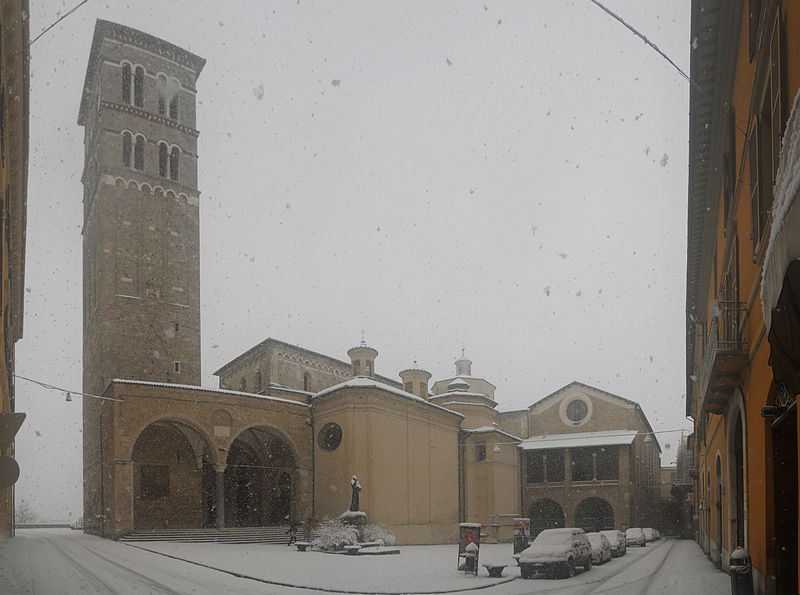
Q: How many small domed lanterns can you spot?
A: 3